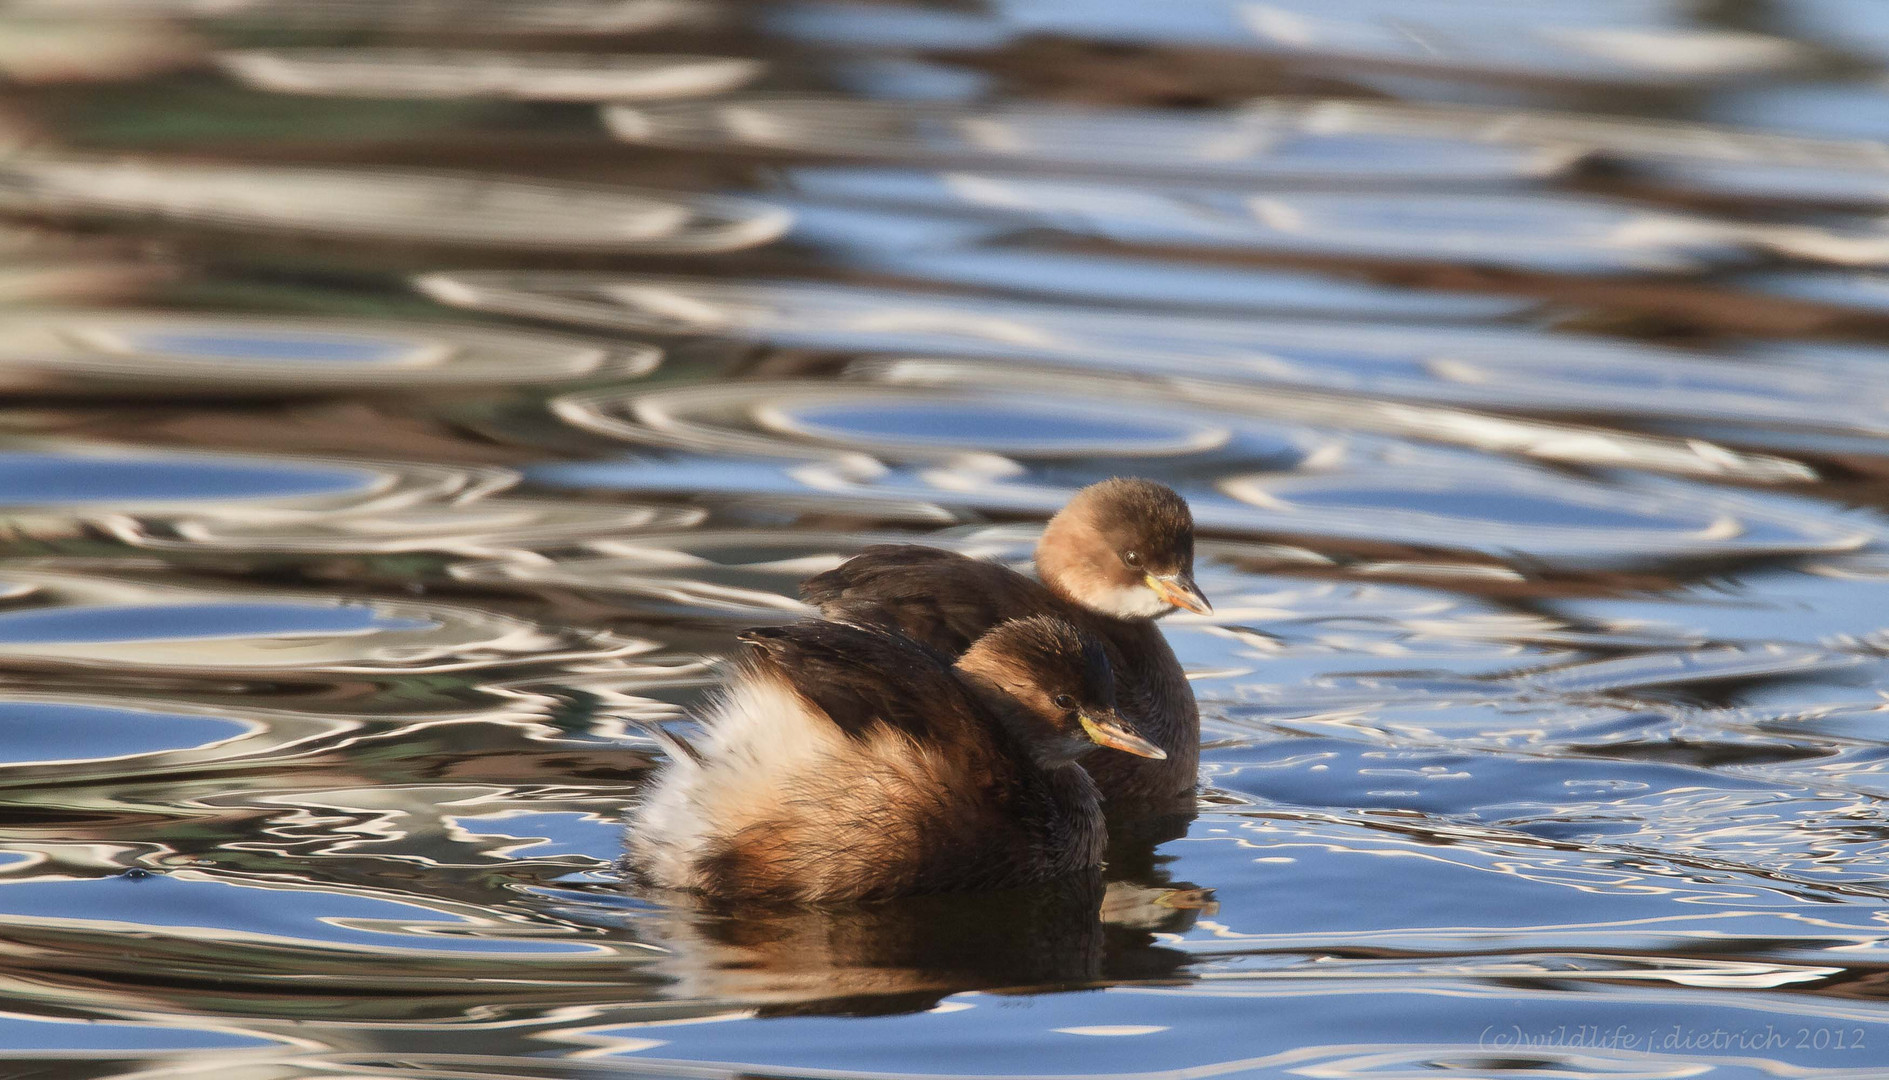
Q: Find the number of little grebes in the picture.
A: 2